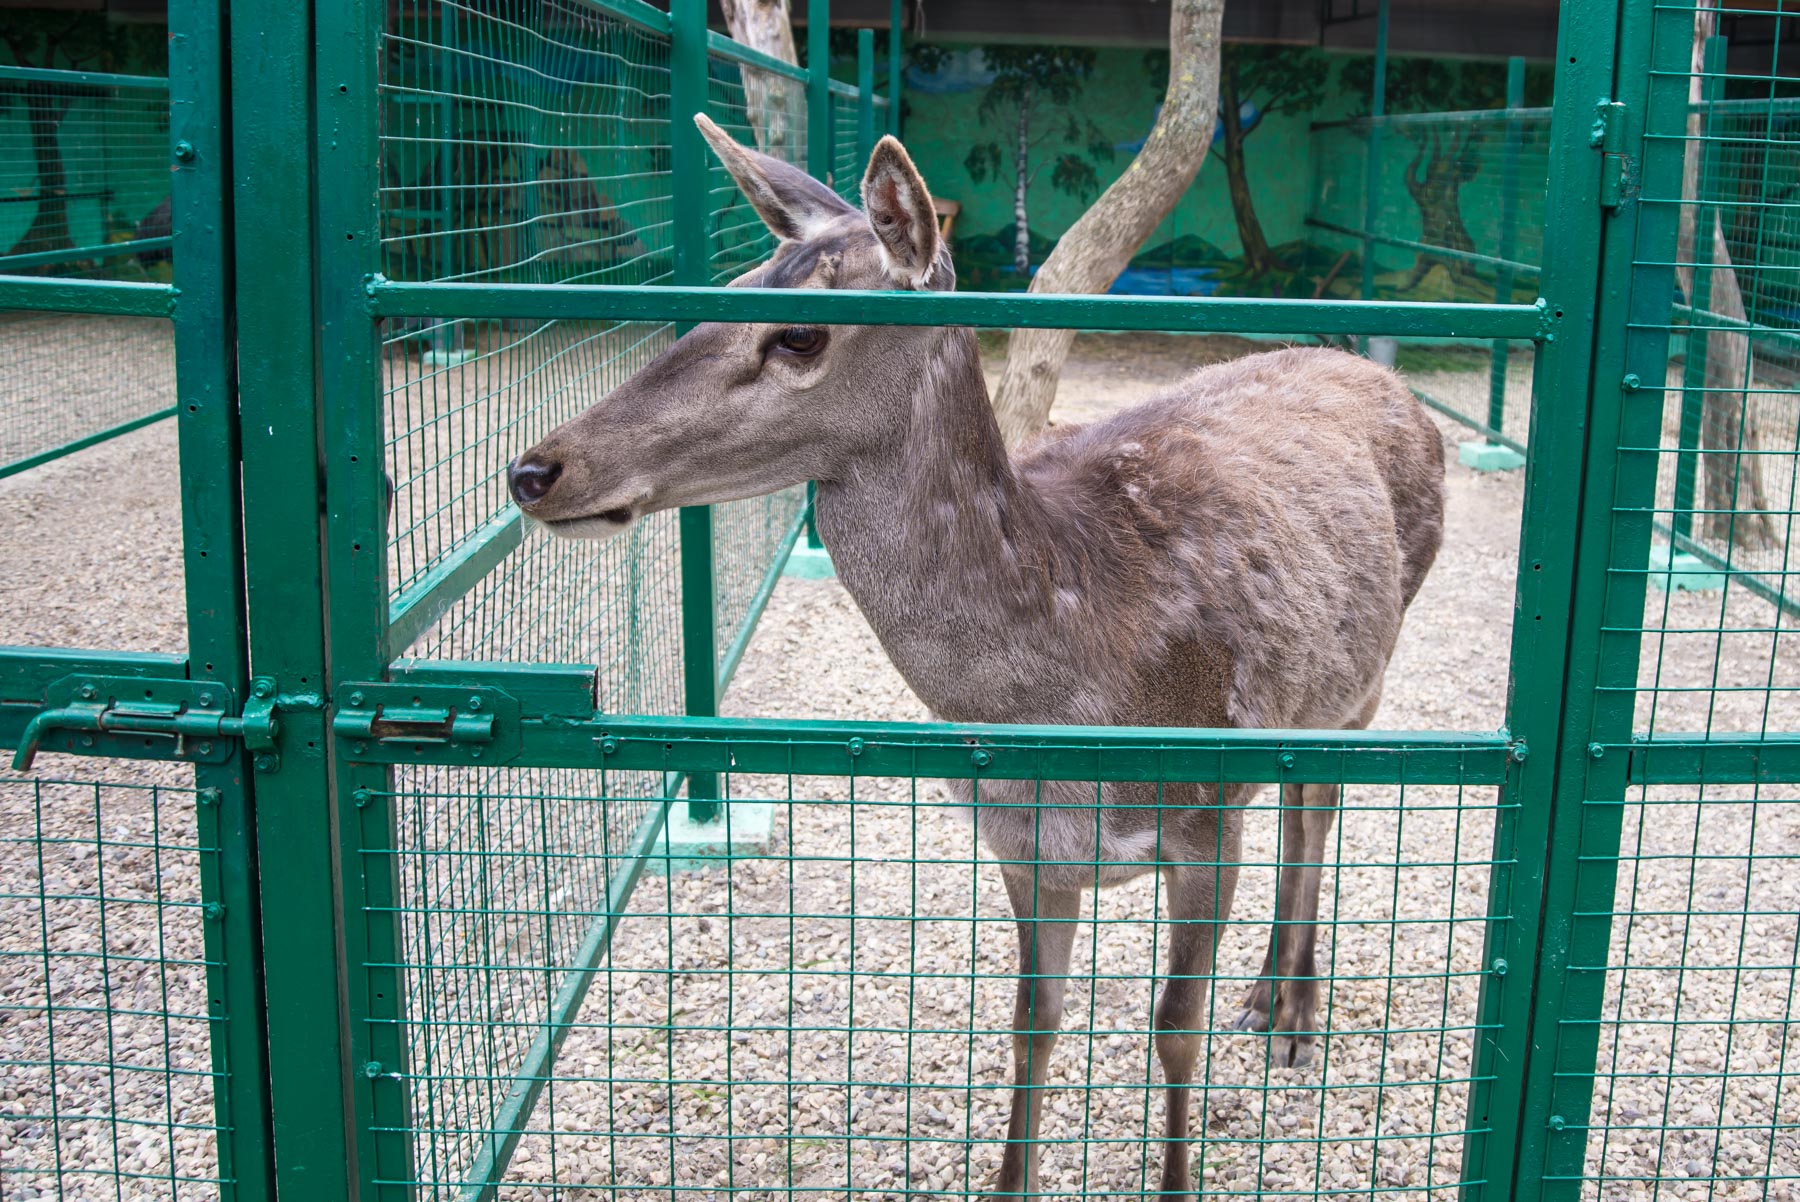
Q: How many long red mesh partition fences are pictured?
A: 0